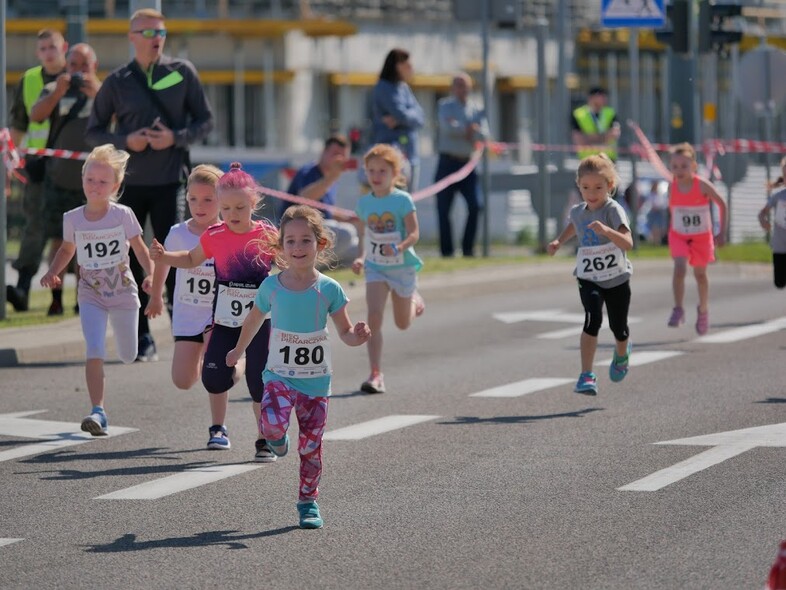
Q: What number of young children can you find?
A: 8